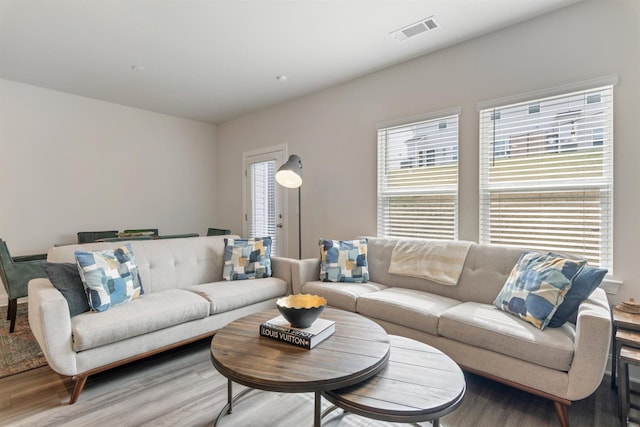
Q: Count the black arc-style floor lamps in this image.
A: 1